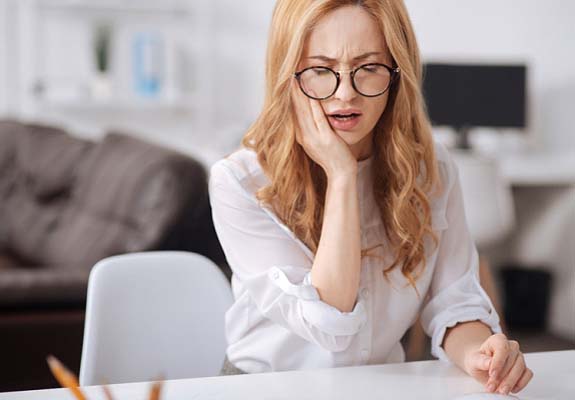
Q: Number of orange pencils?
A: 3